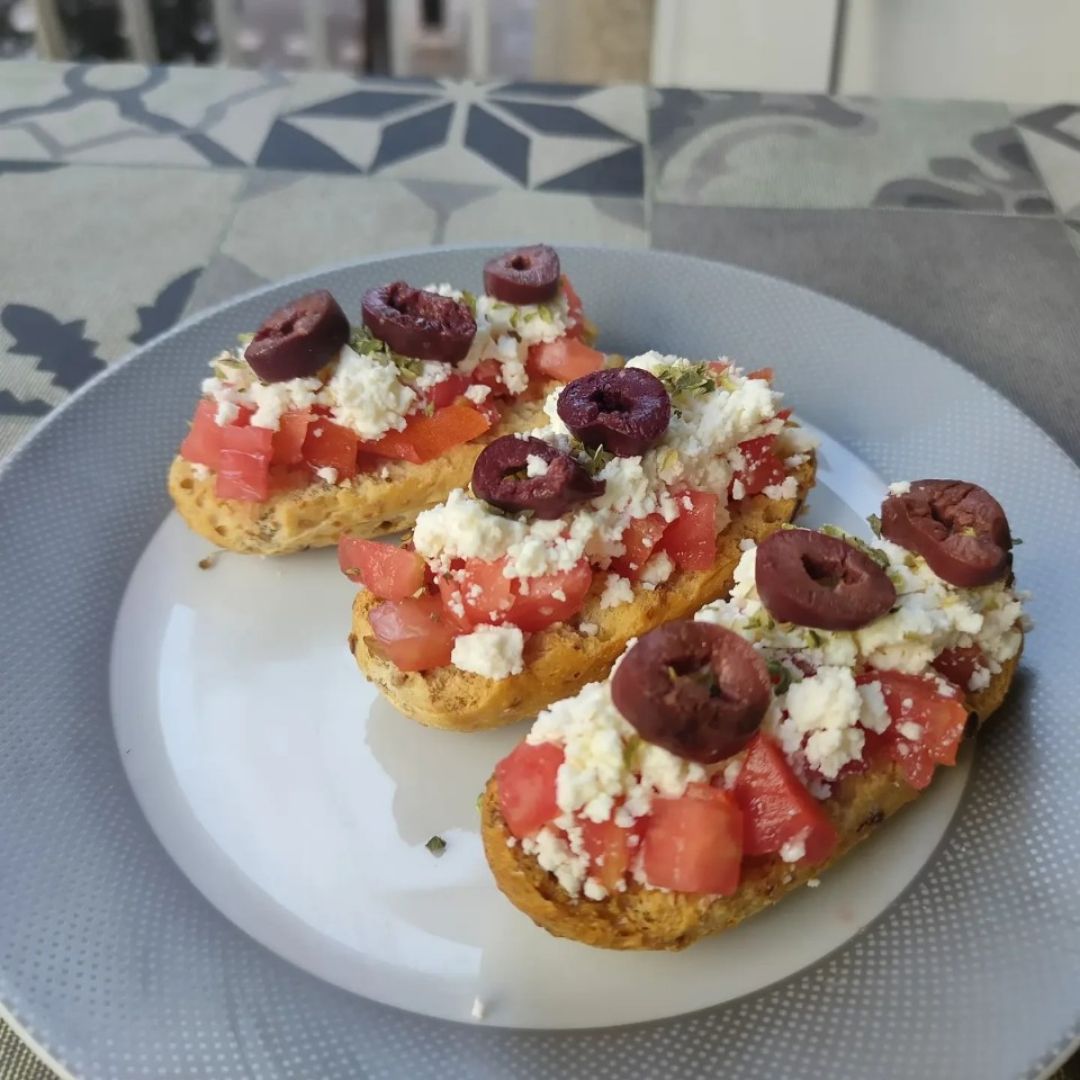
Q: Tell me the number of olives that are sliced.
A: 8